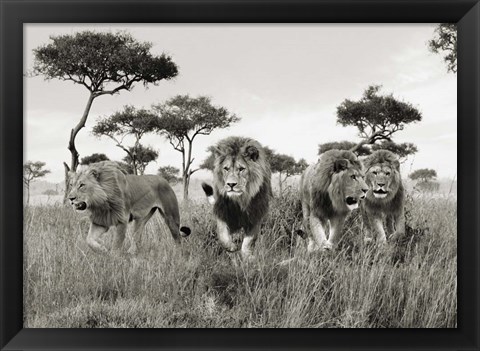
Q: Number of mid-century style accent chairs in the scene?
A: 0